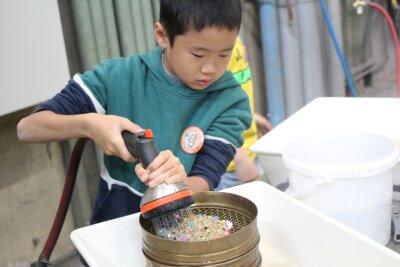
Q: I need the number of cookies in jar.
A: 0